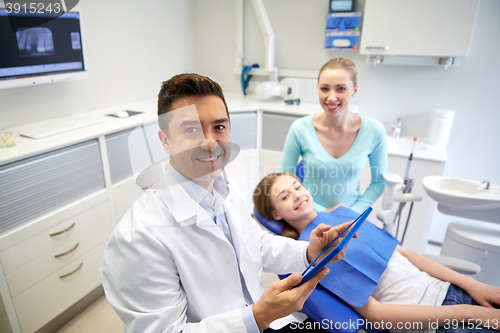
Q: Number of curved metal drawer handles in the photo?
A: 3